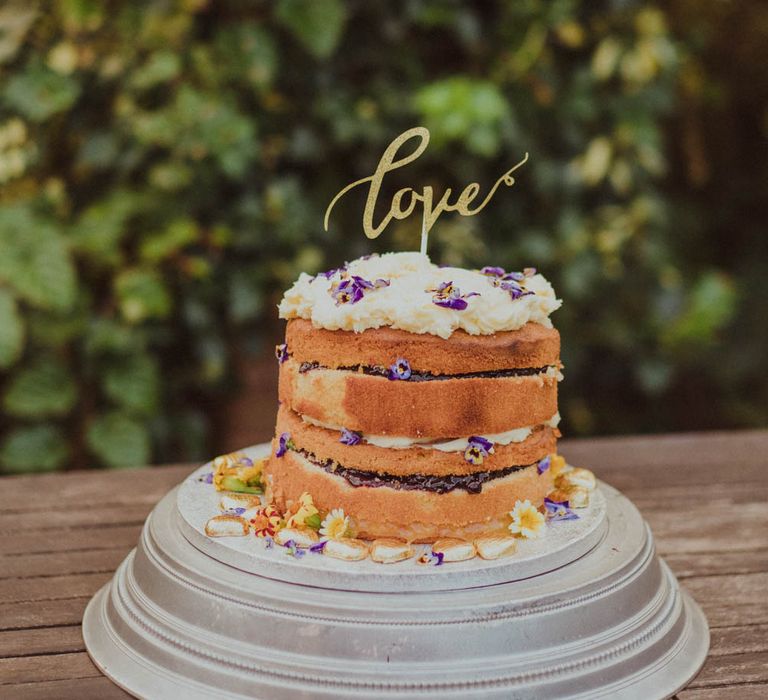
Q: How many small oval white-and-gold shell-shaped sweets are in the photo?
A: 9